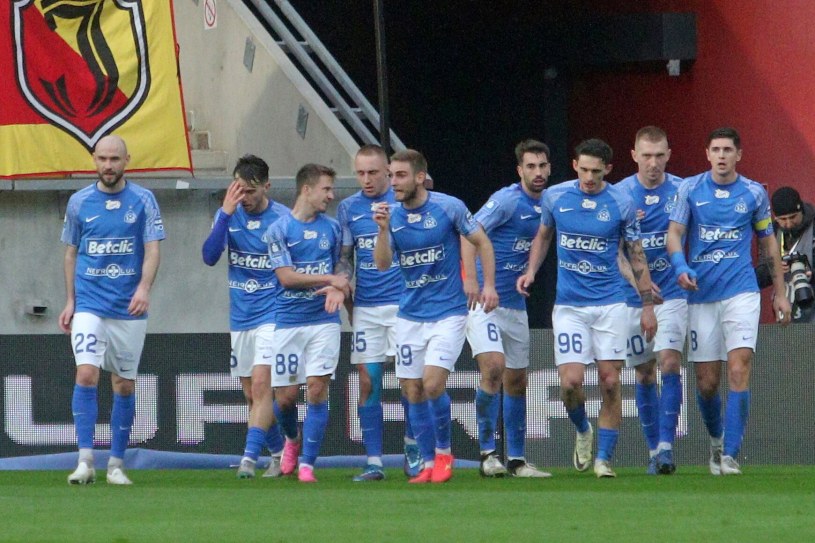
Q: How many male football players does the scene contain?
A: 9